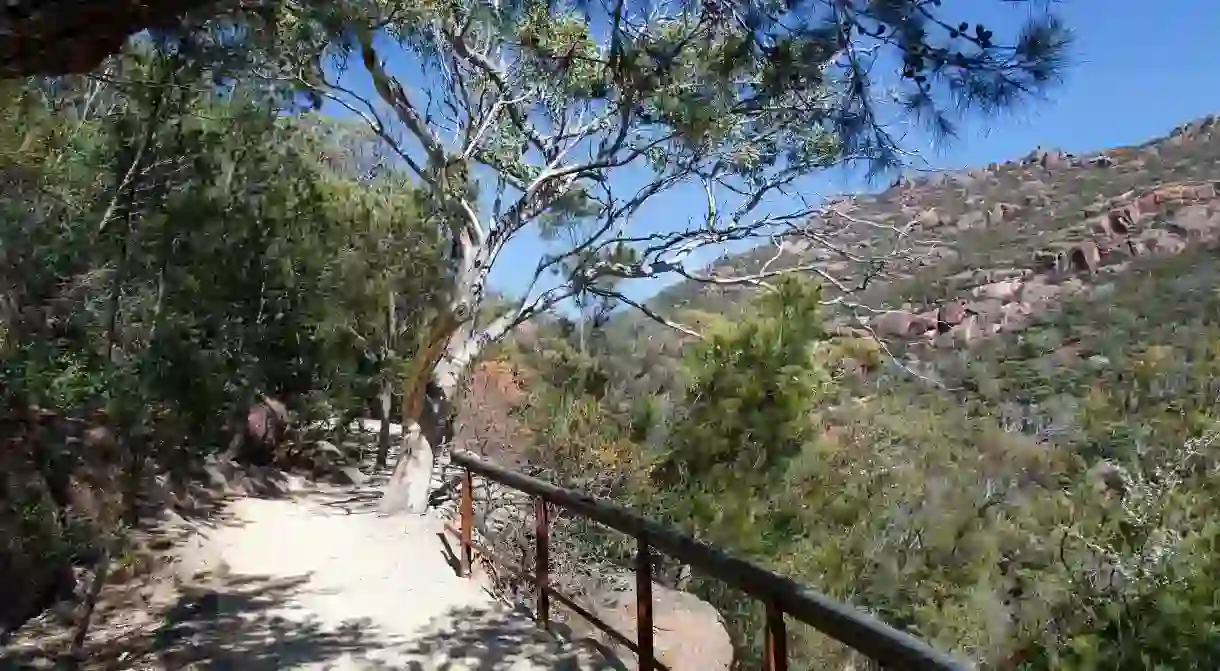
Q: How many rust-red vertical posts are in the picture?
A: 4